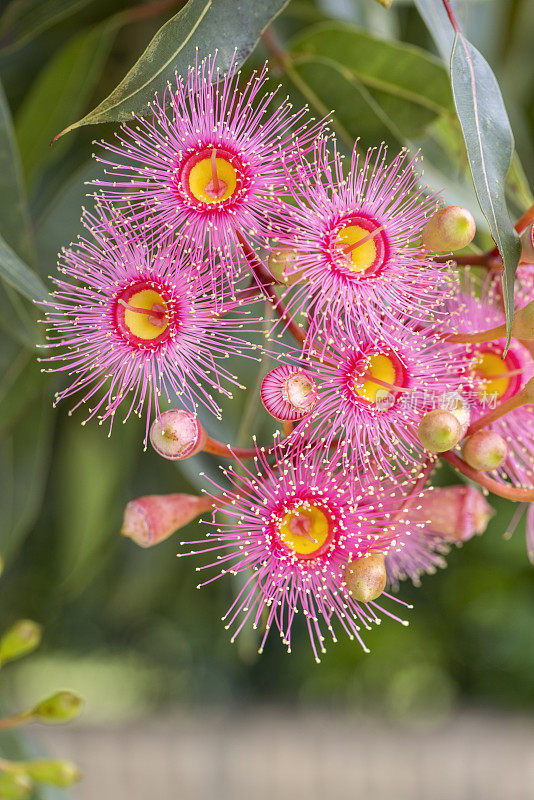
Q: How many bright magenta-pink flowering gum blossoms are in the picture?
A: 6